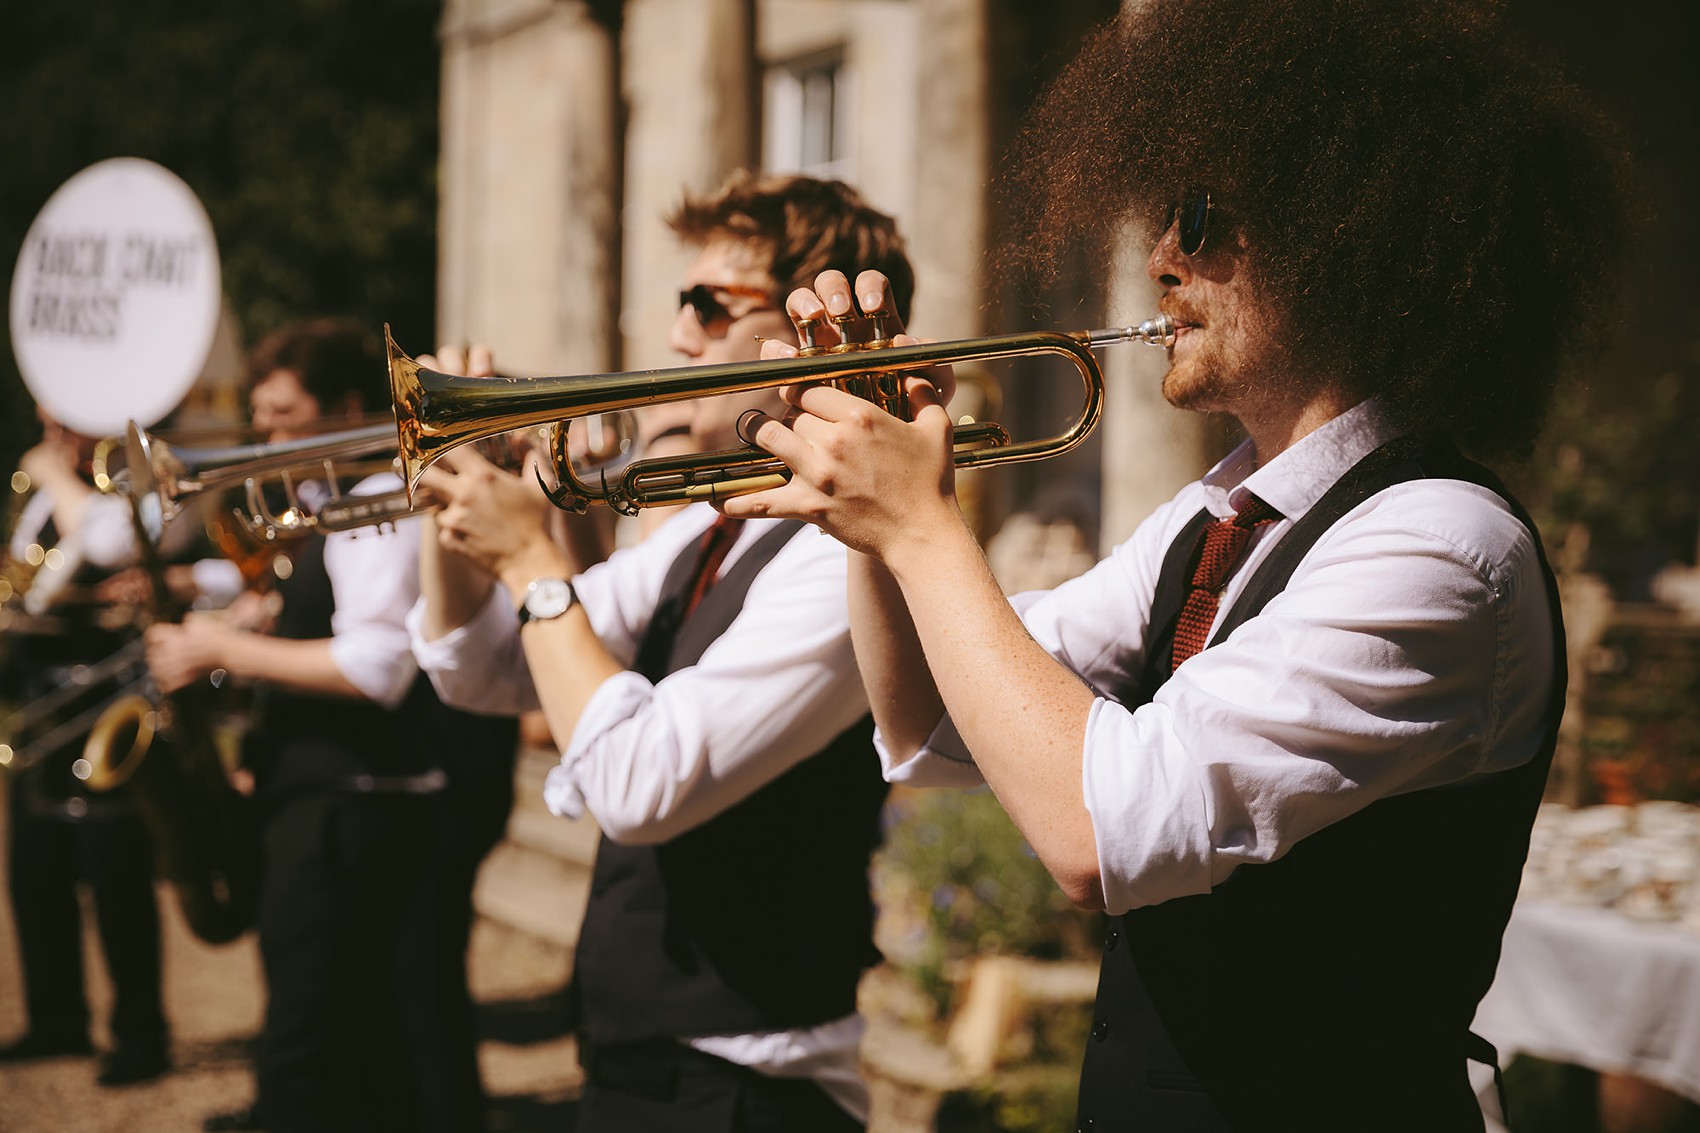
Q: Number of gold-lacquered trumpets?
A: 1